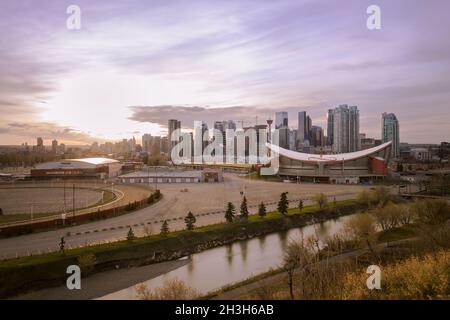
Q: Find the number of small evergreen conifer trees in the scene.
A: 9